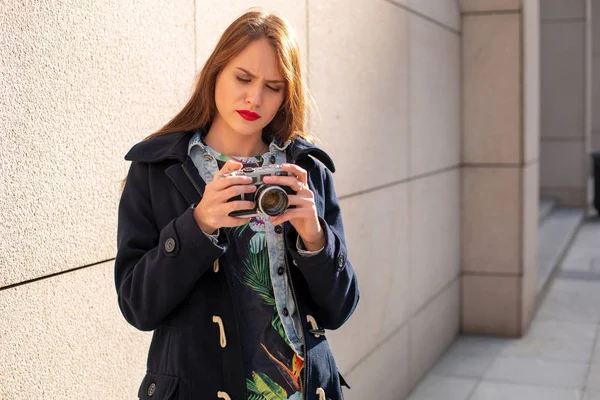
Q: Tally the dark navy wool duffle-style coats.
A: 1